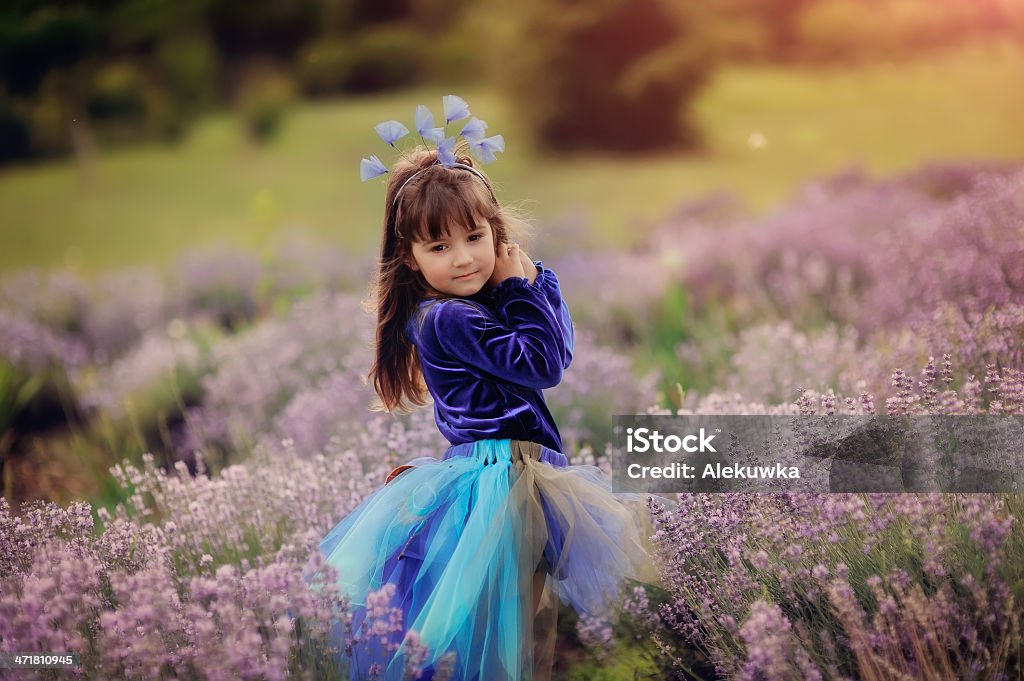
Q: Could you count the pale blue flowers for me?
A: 7